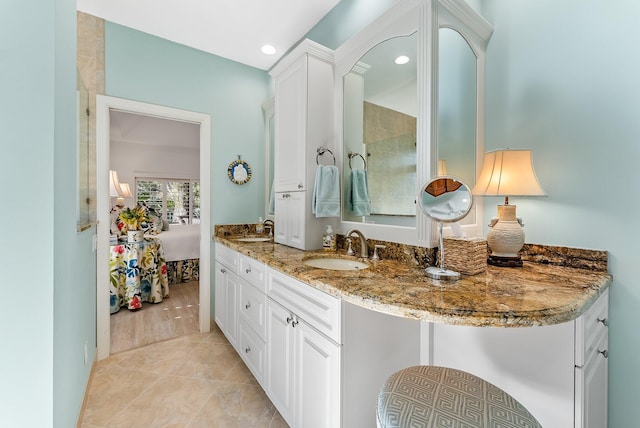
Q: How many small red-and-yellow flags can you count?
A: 0